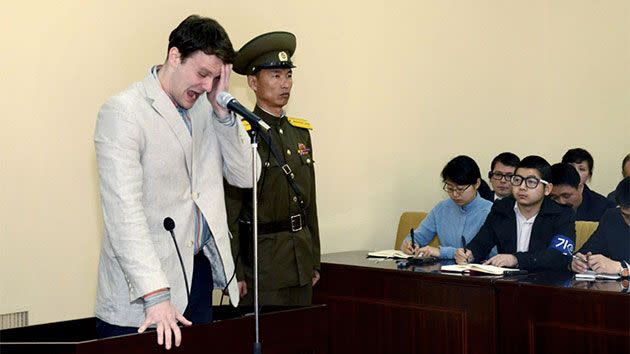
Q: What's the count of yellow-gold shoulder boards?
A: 2